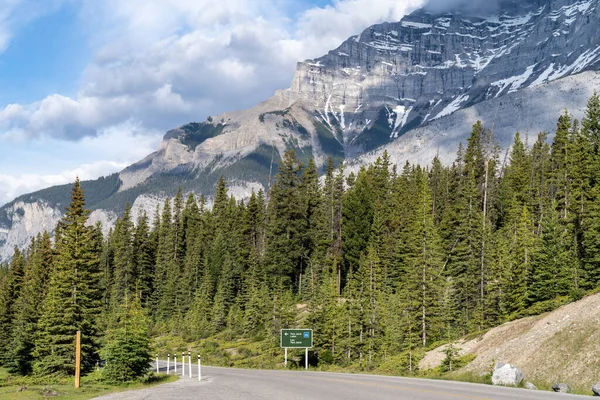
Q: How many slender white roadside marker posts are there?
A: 6